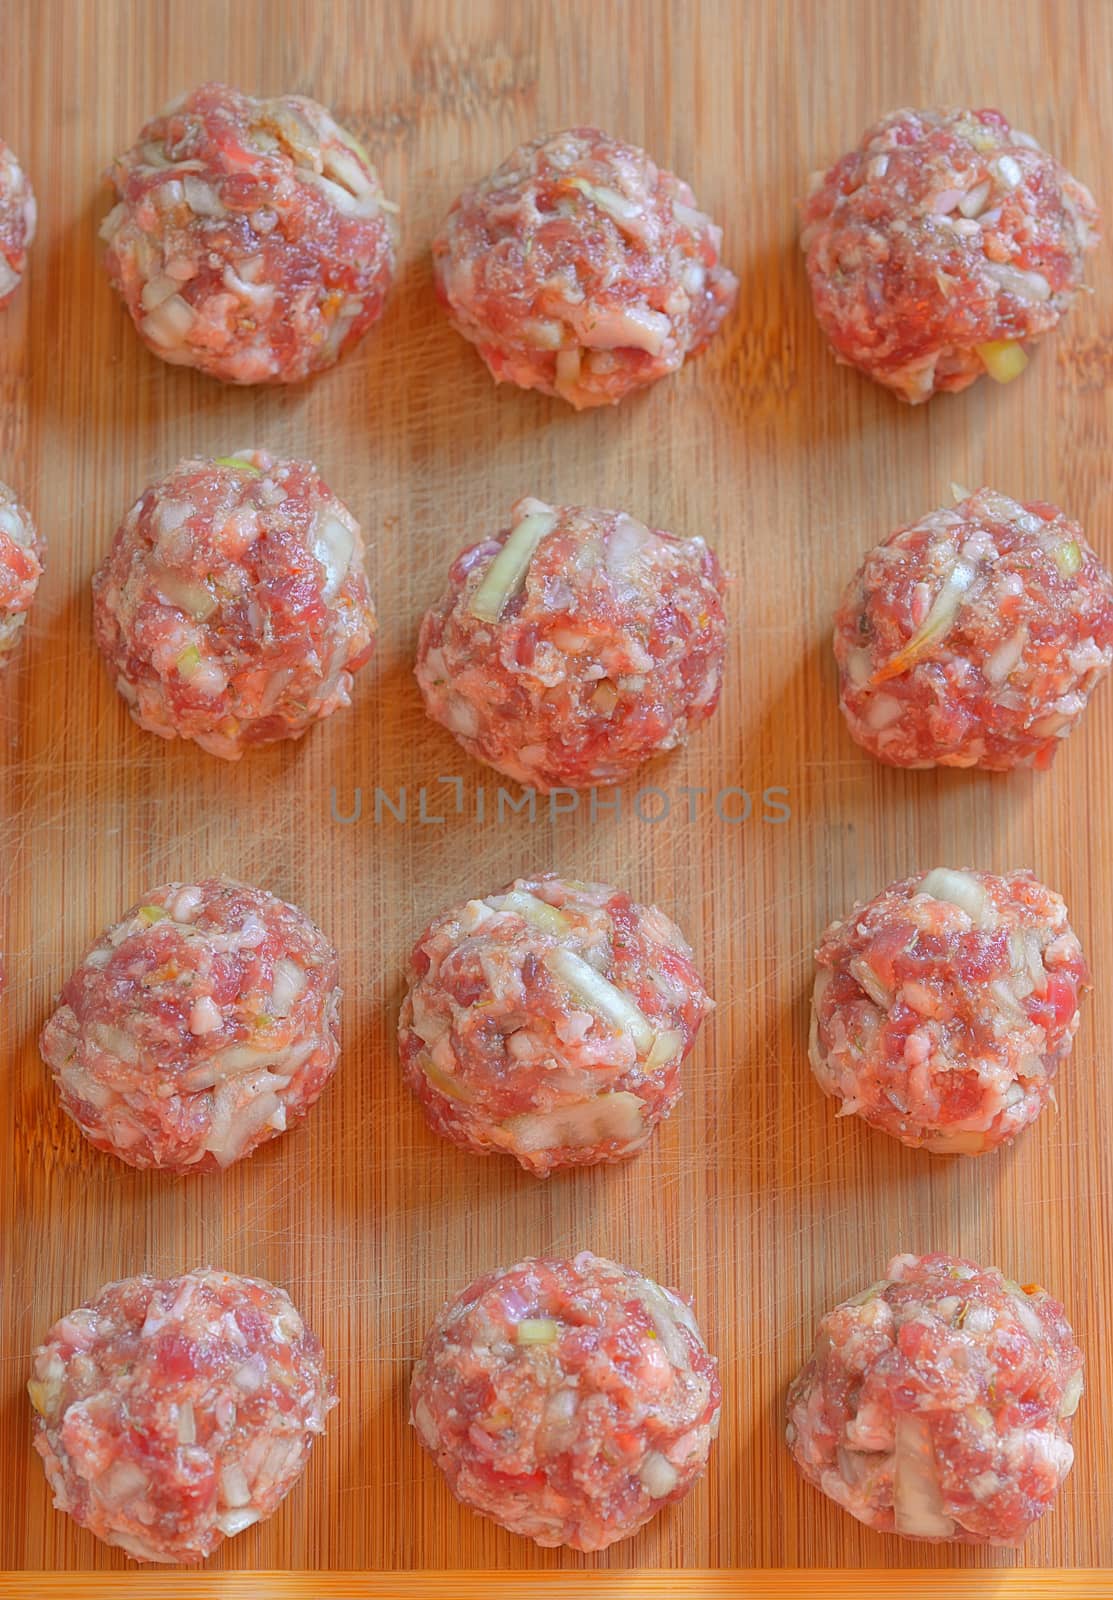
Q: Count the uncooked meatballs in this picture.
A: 14